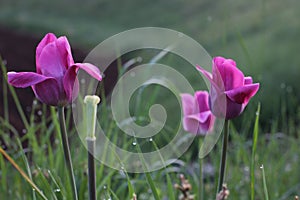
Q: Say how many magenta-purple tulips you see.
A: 3